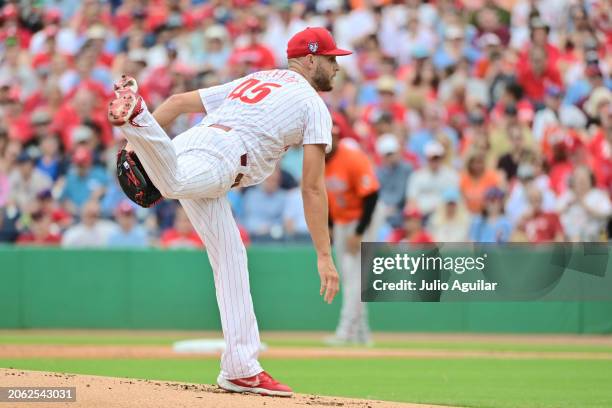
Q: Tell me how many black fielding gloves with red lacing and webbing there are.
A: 1